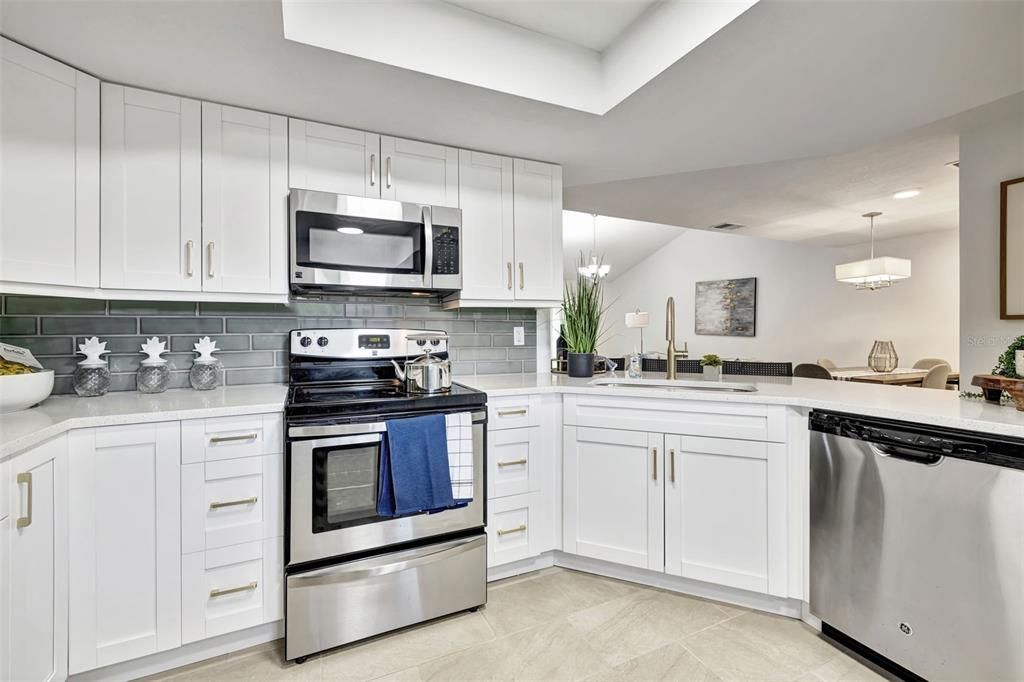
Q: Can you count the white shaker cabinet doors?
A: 11